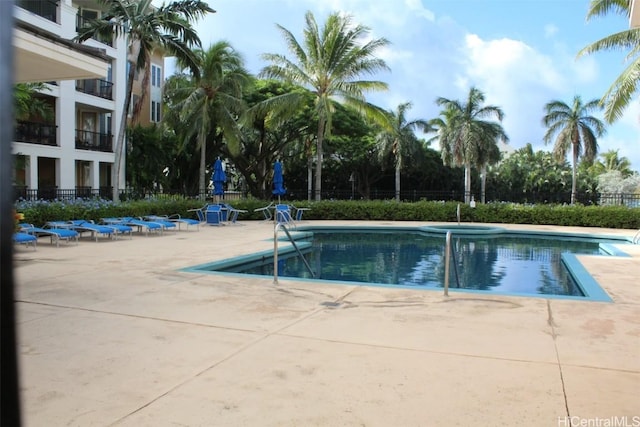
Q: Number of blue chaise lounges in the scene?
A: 7